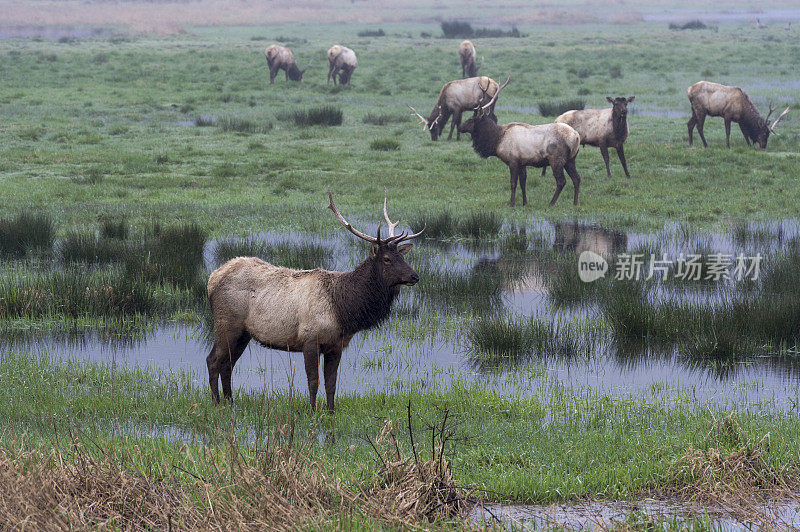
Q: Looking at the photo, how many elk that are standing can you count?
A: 8